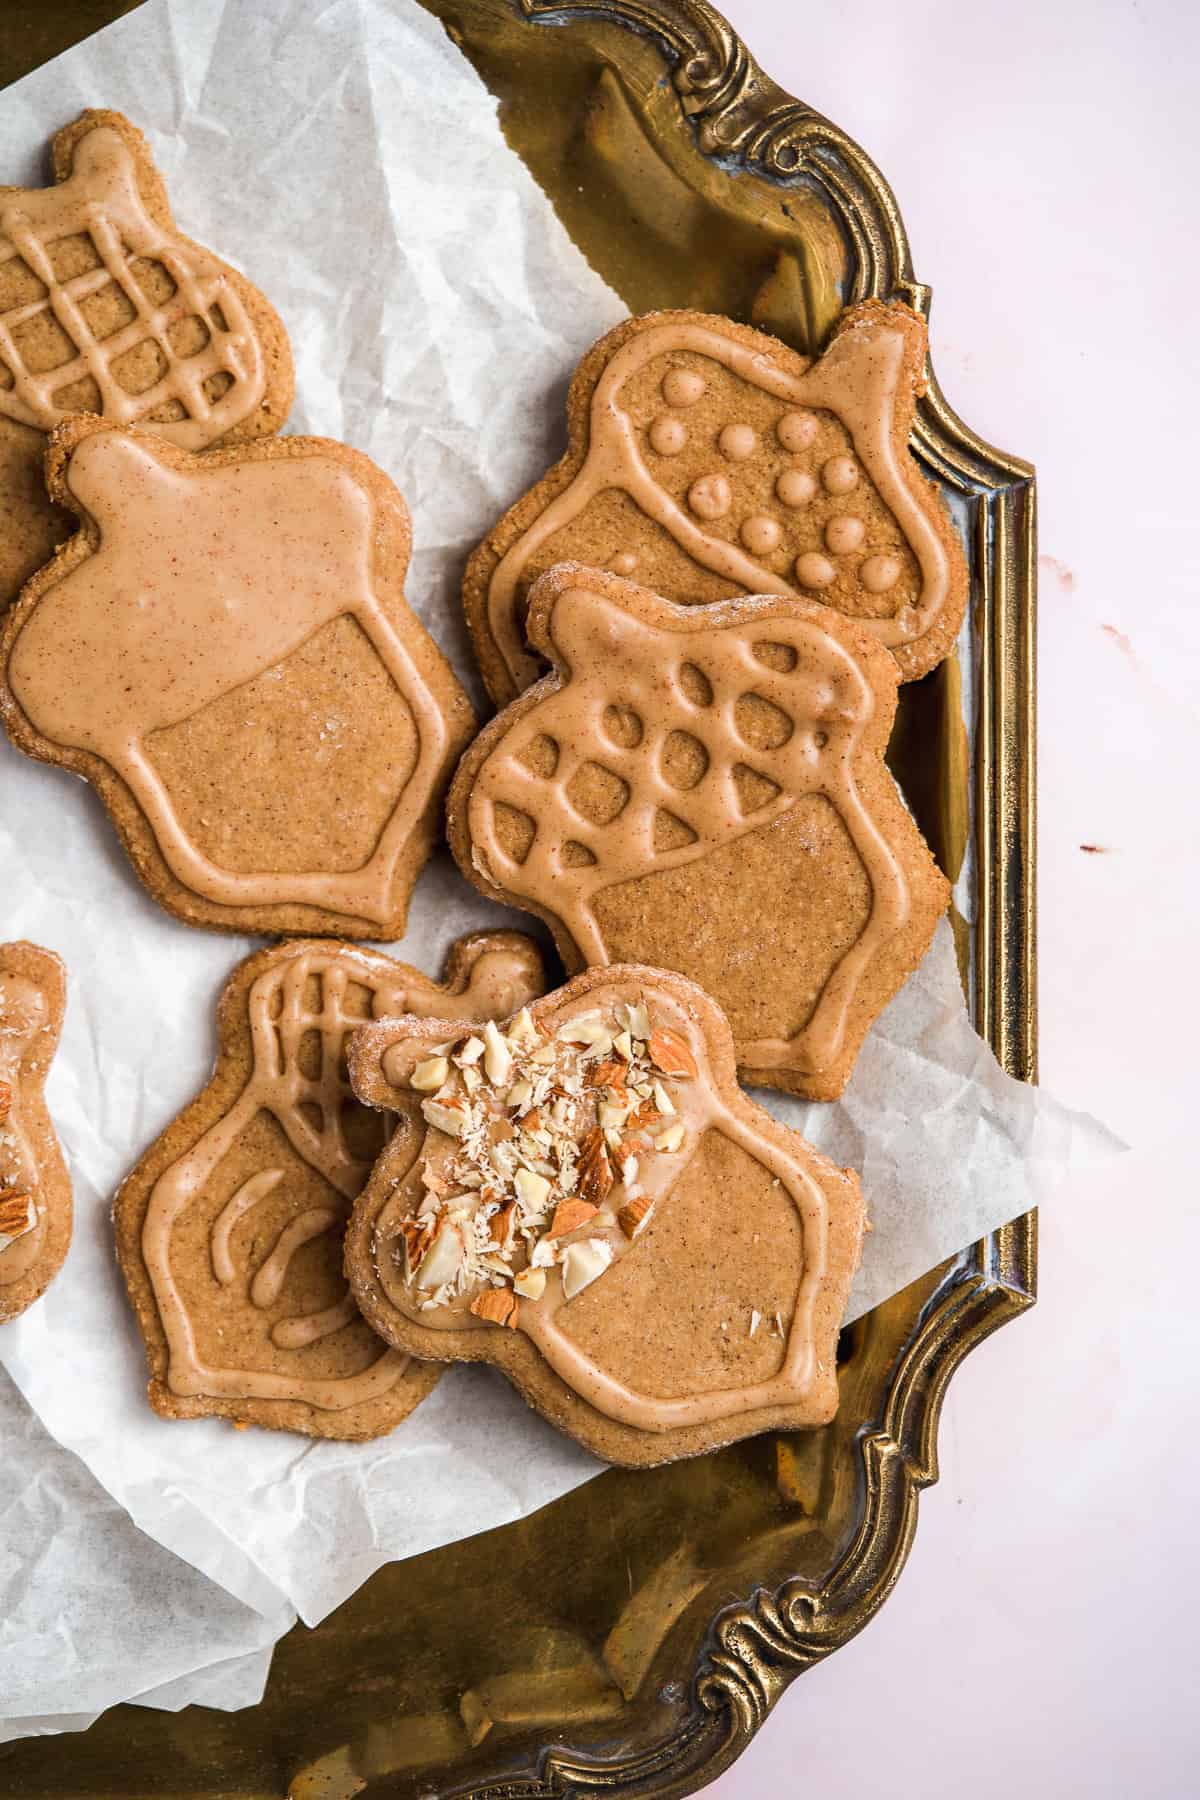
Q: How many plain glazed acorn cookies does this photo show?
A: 1